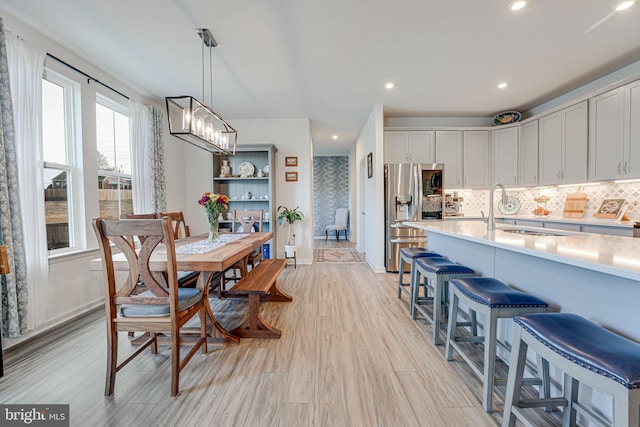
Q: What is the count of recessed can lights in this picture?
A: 5